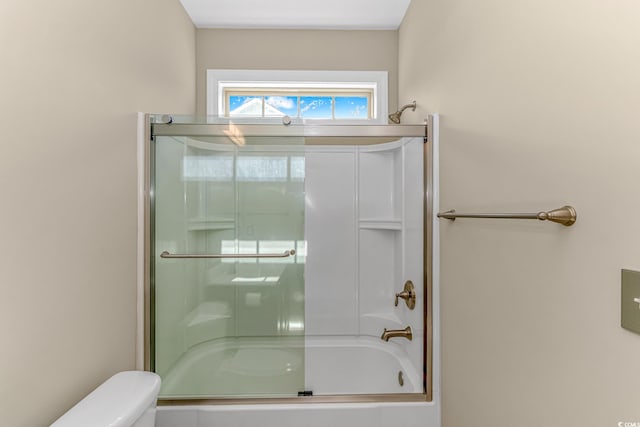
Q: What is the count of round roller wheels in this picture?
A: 2